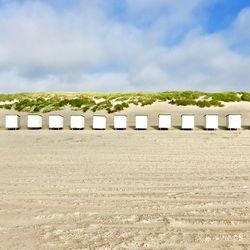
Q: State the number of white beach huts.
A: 11